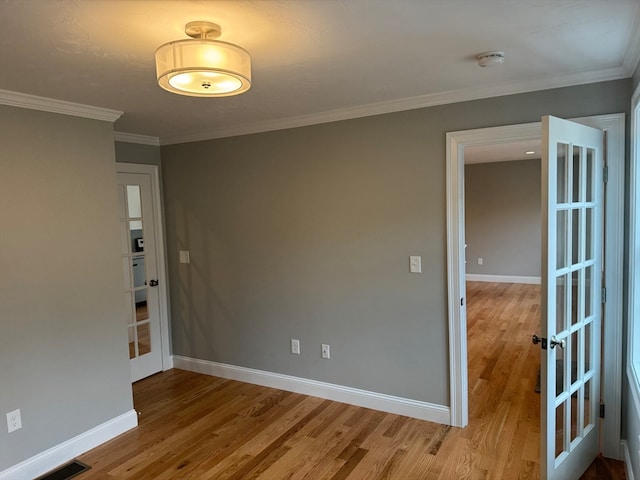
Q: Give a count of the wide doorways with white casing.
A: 1